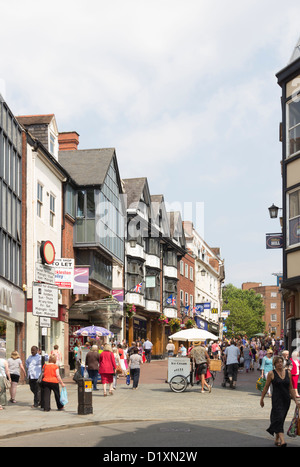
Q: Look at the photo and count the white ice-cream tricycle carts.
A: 1